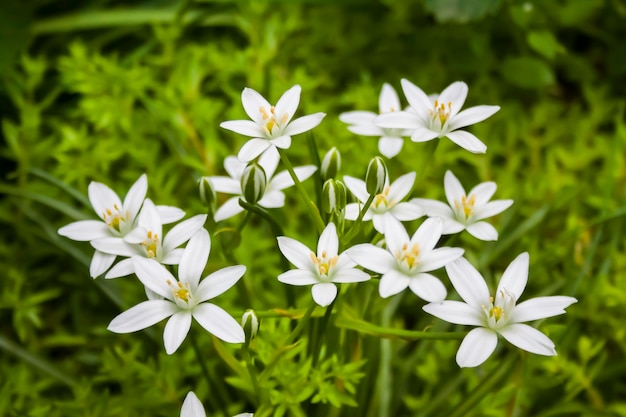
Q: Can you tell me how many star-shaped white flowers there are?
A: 12